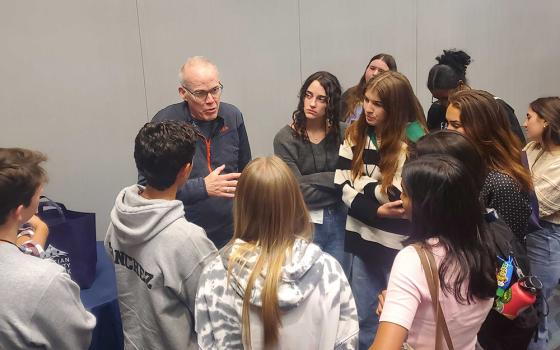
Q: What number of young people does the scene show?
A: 11